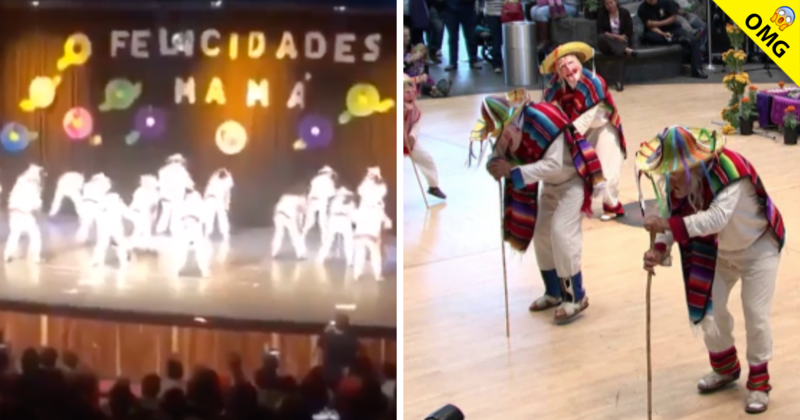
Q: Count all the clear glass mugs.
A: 0